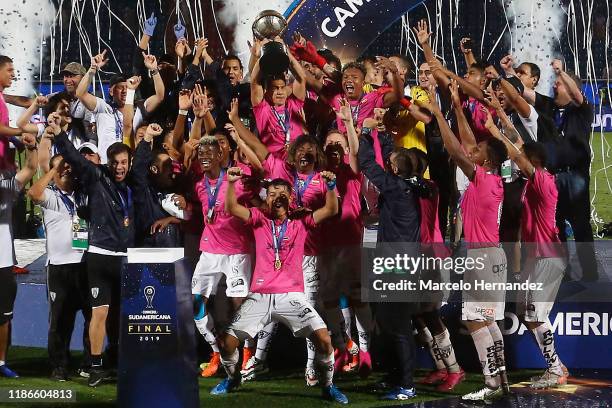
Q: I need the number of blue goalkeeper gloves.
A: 2